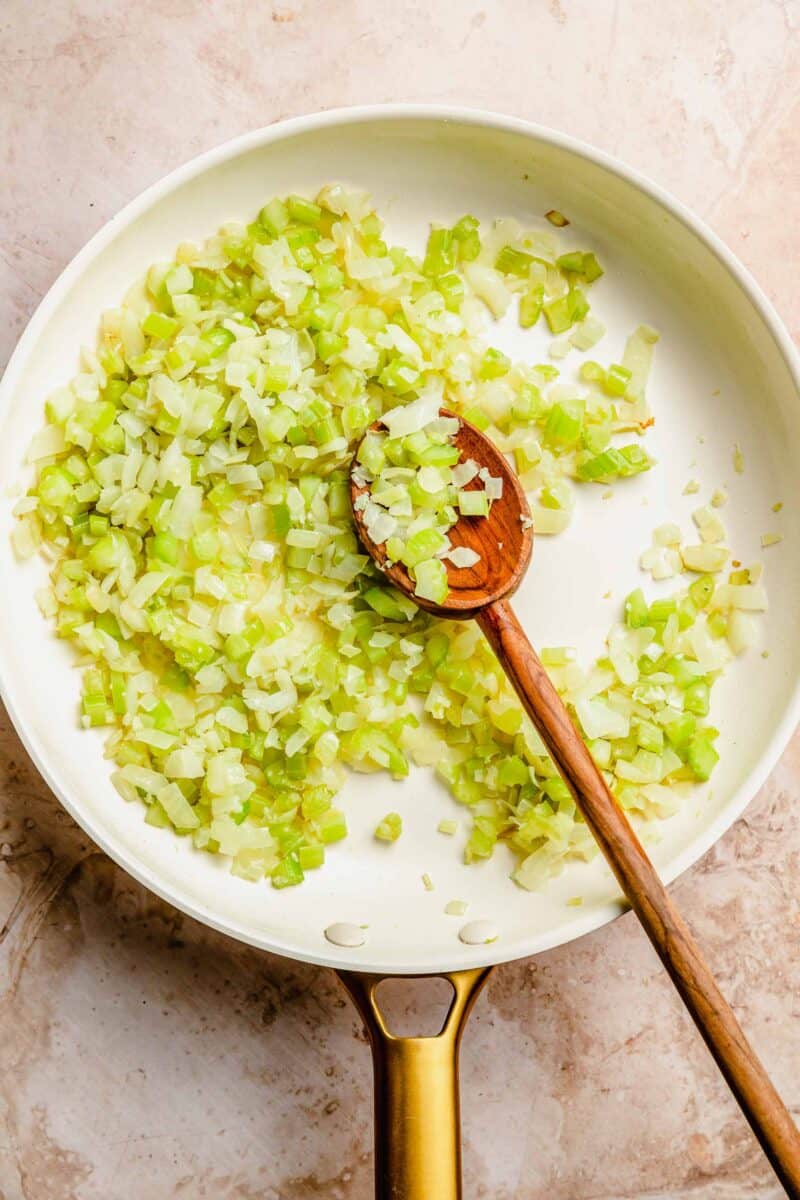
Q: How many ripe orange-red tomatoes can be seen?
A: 0